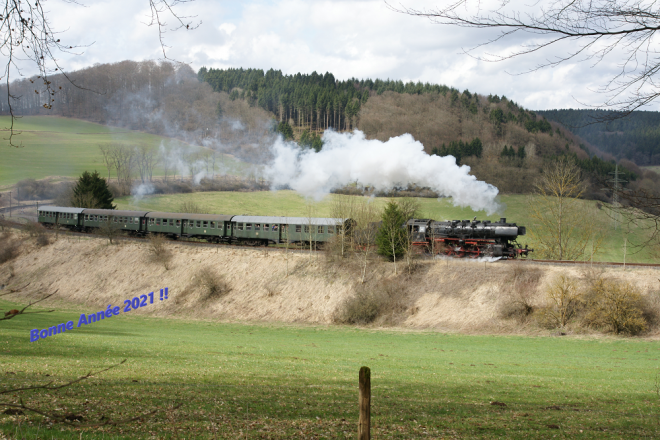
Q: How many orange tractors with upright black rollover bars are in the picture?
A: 0